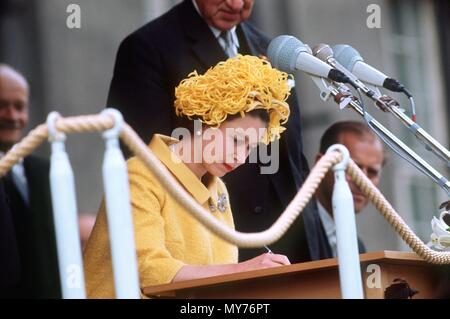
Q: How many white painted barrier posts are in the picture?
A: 3